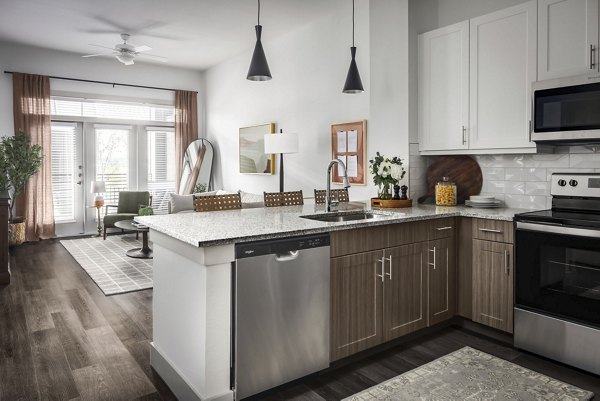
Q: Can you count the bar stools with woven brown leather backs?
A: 3